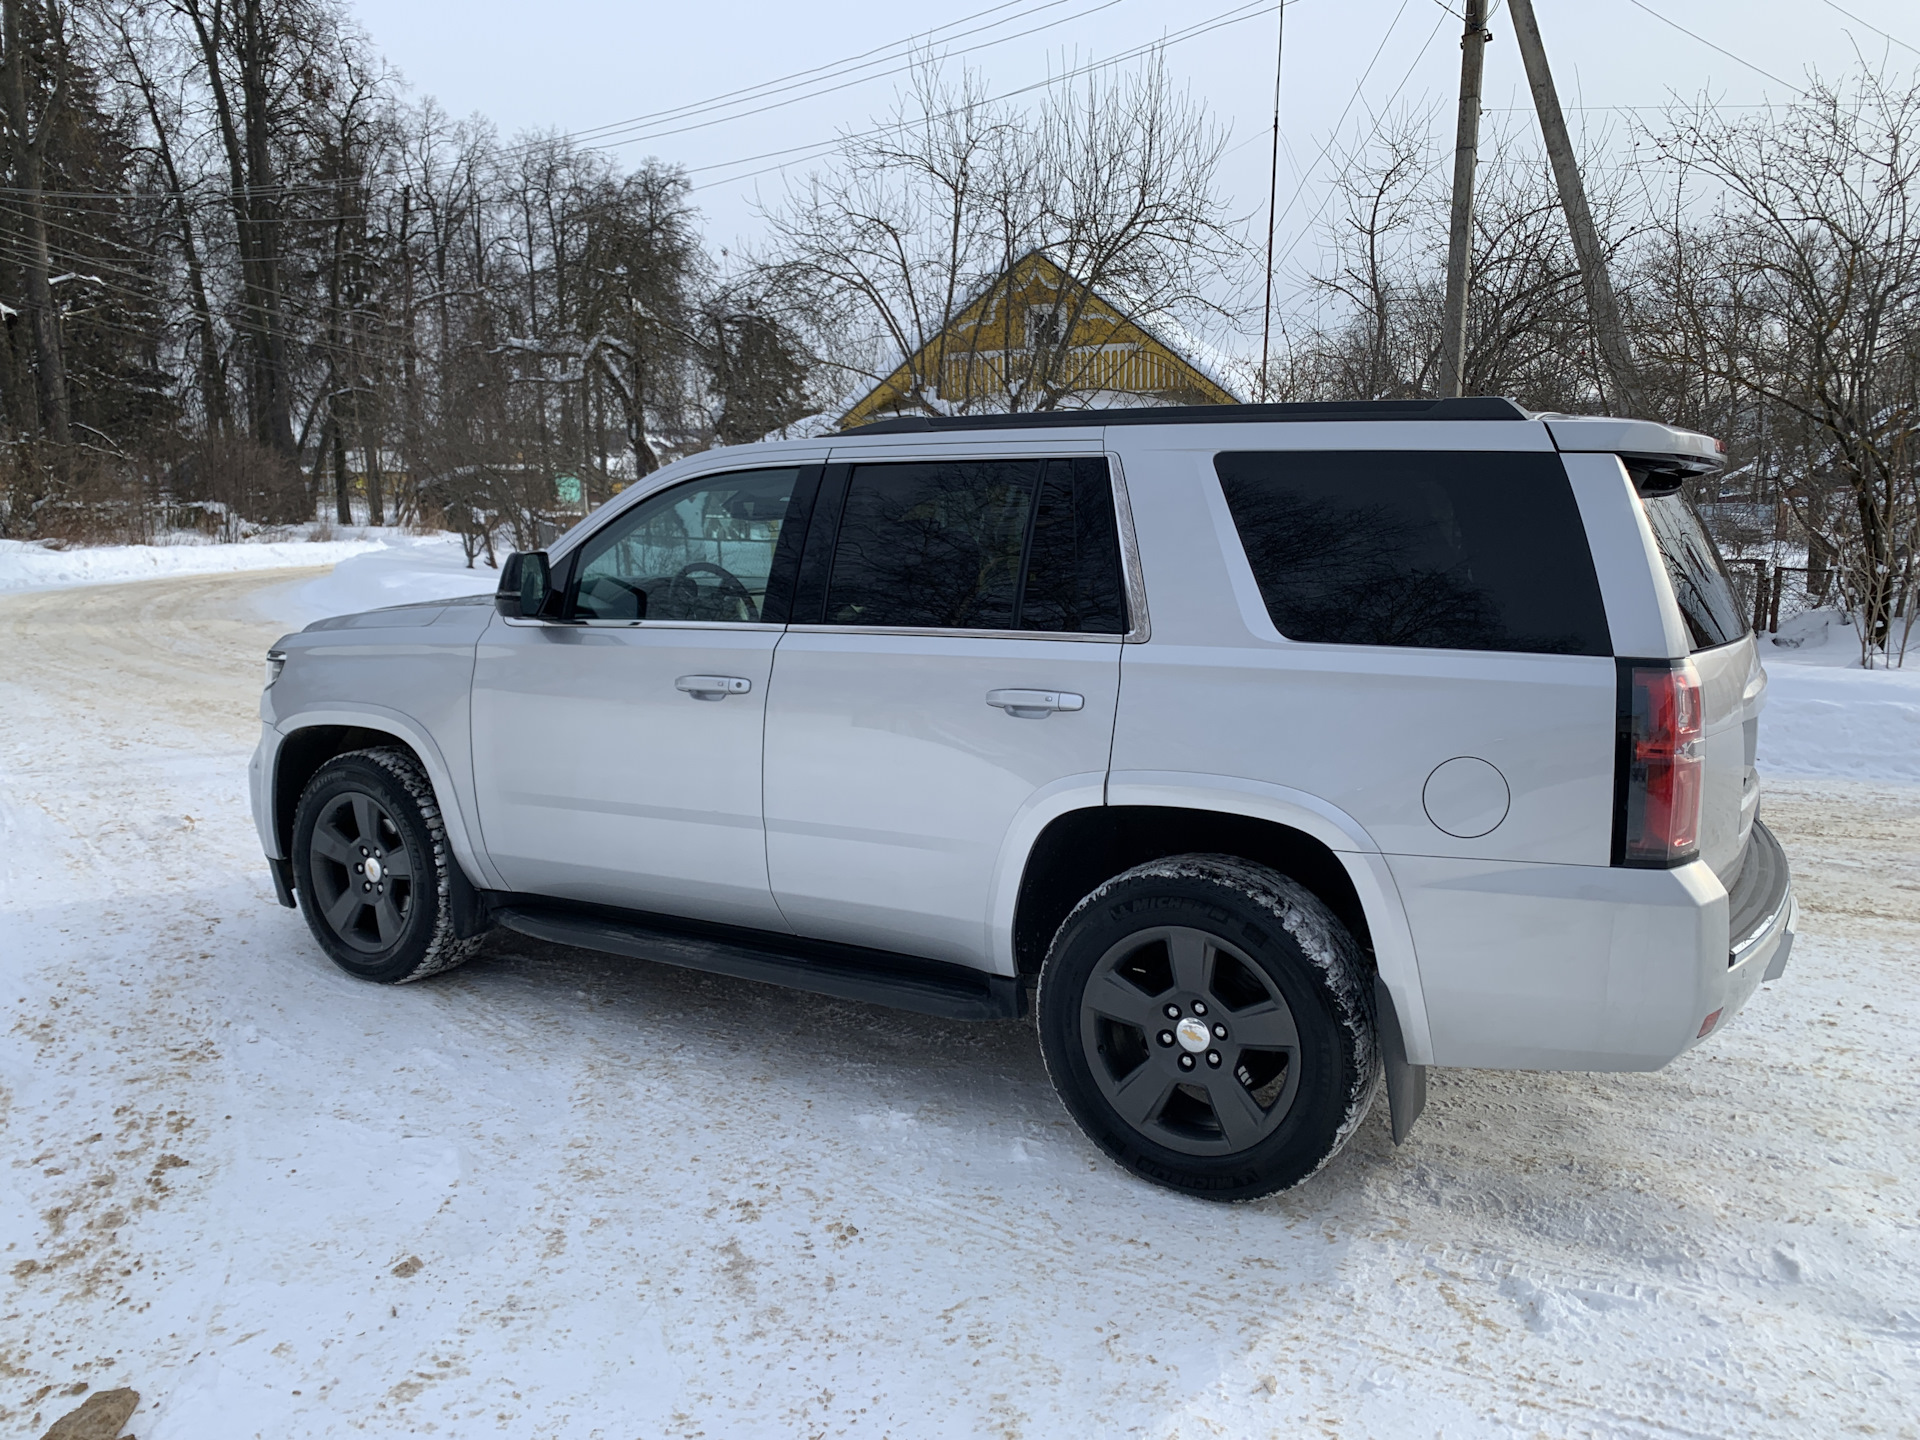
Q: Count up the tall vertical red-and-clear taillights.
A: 1